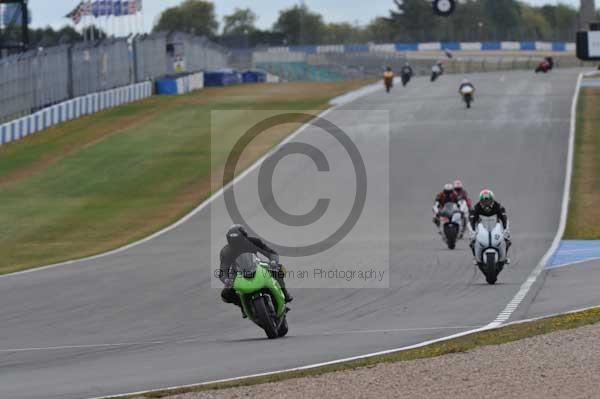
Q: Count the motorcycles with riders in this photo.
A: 9